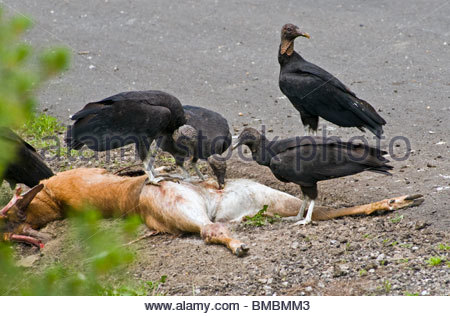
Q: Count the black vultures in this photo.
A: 5